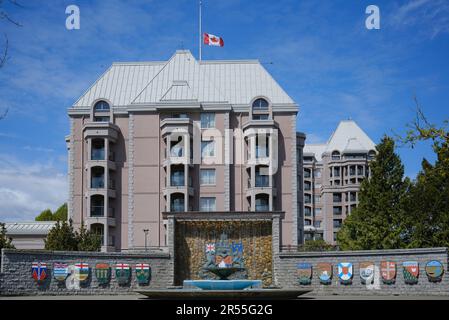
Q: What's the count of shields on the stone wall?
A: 13